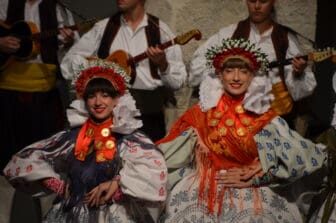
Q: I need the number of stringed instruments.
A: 3